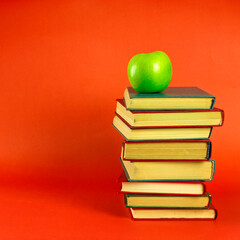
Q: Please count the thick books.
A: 8